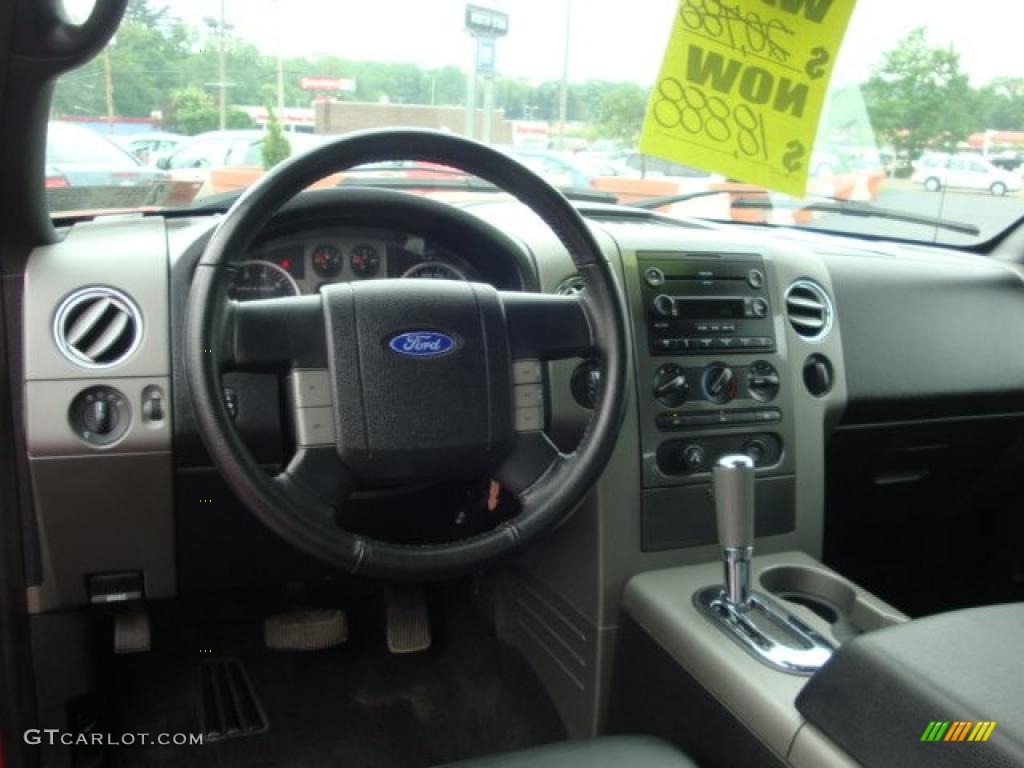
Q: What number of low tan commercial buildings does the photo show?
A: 1